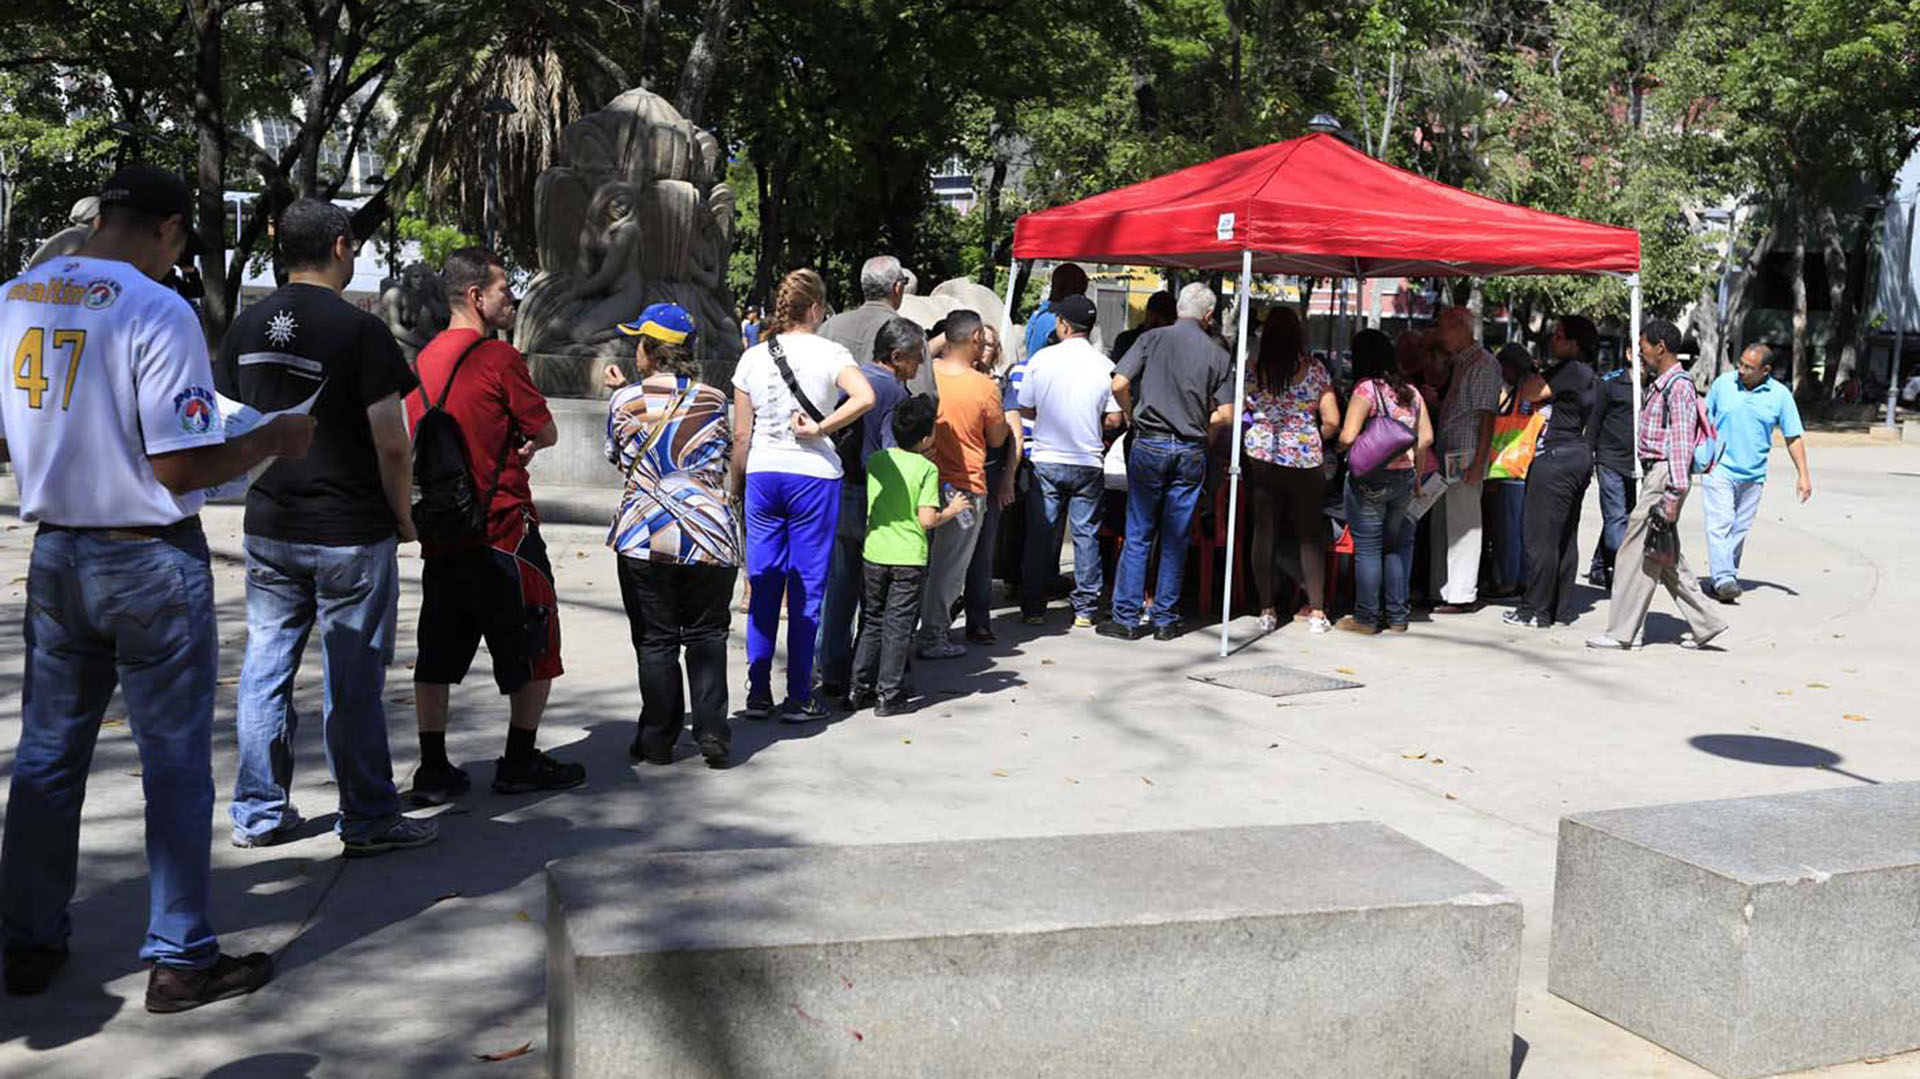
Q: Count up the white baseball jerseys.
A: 1